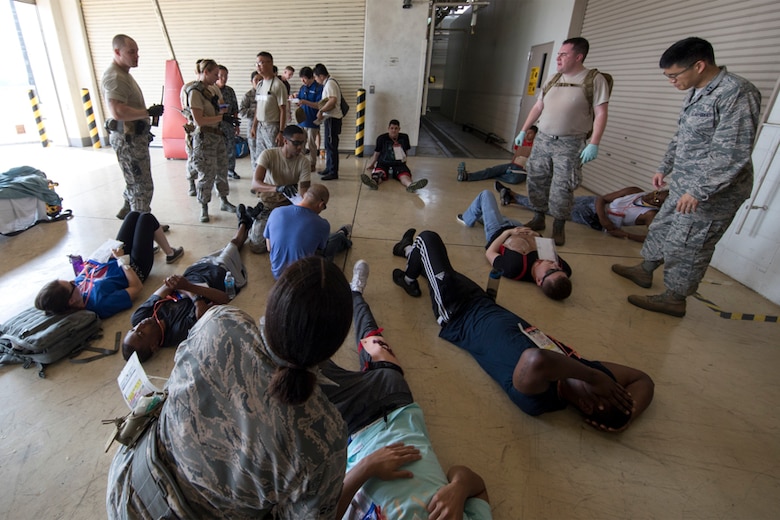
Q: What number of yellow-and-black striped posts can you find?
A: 3